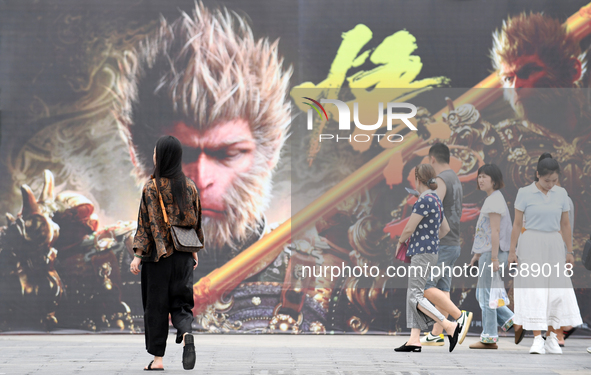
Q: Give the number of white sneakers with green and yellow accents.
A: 2